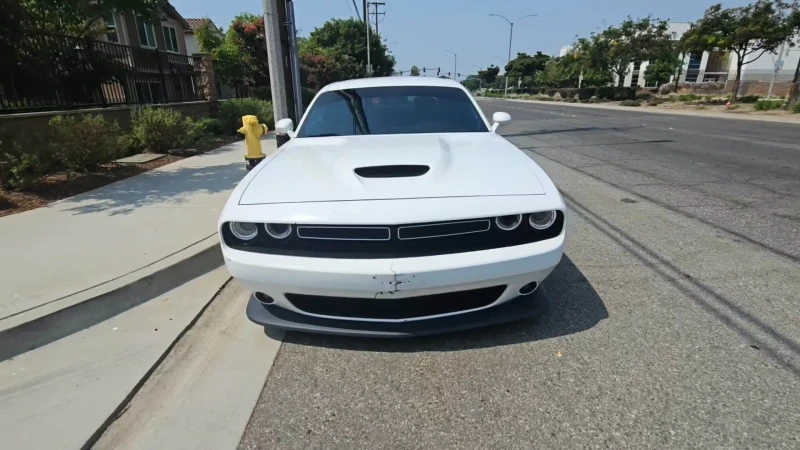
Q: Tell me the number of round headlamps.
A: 4